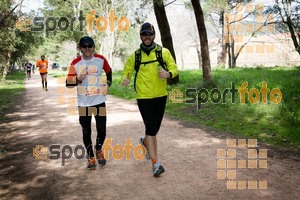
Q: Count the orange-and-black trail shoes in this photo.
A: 2